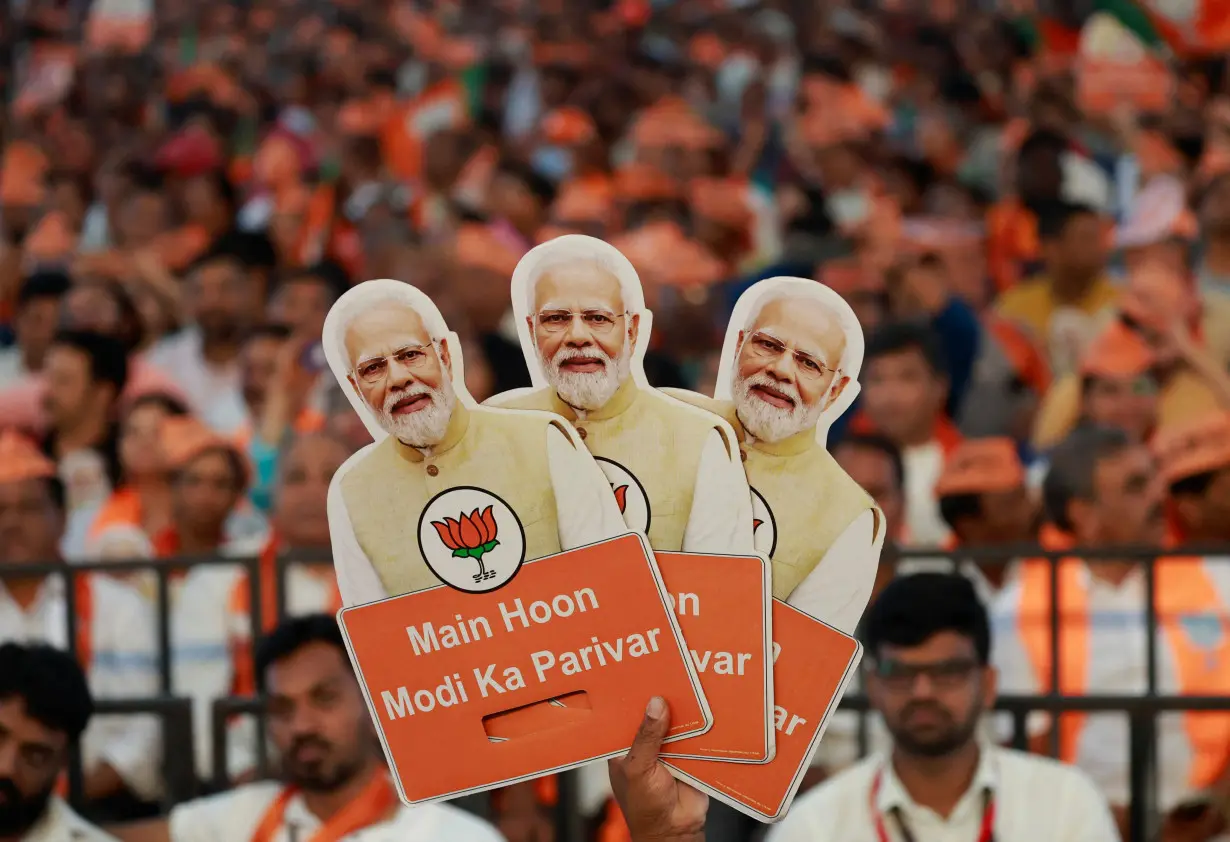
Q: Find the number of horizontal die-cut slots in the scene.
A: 1